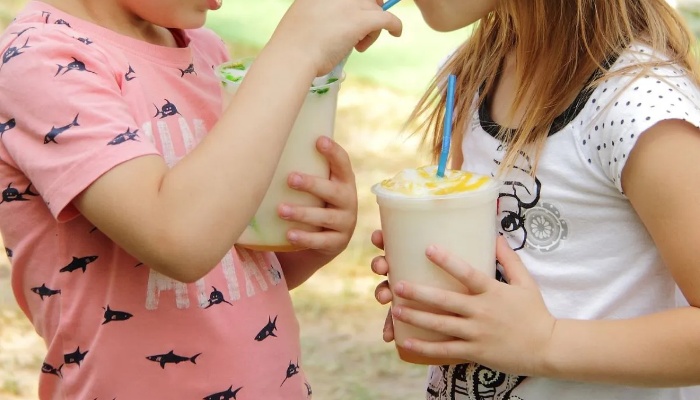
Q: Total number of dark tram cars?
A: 0